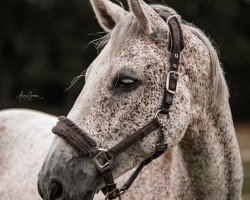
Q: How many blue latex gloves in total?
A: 0